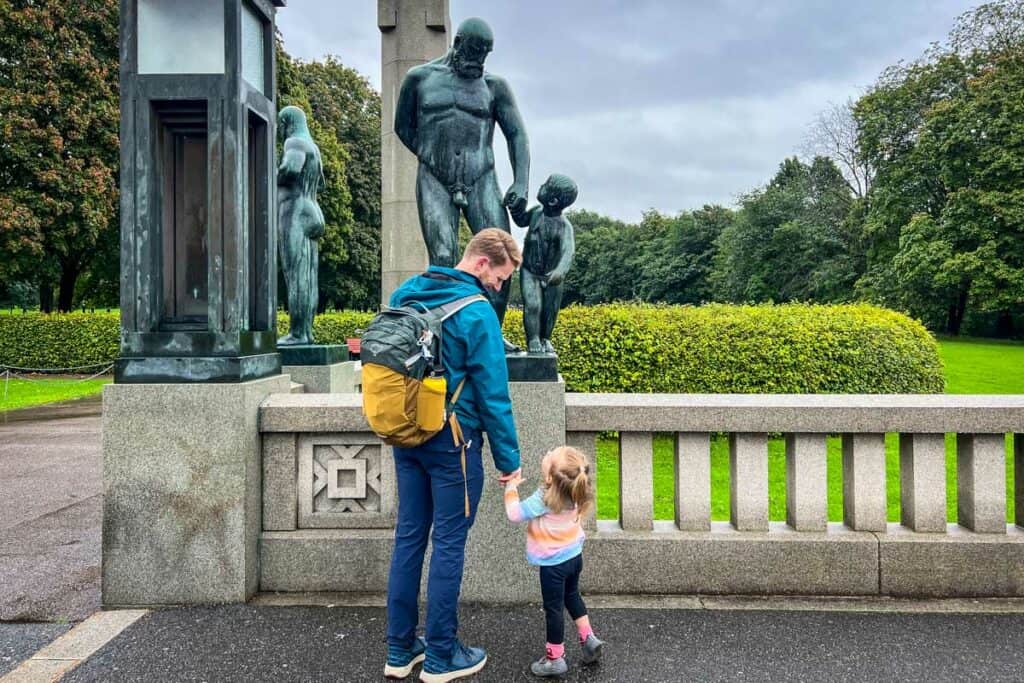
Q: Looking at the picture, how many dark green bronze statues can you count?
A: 3